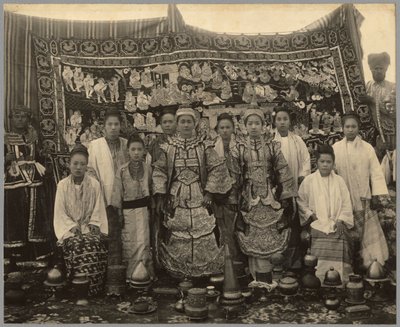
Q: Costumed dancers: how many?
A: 2